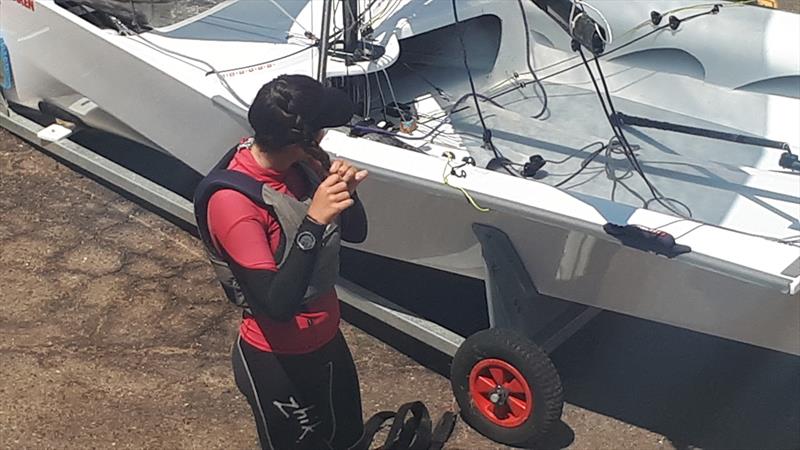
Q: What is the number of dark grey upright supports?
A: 1